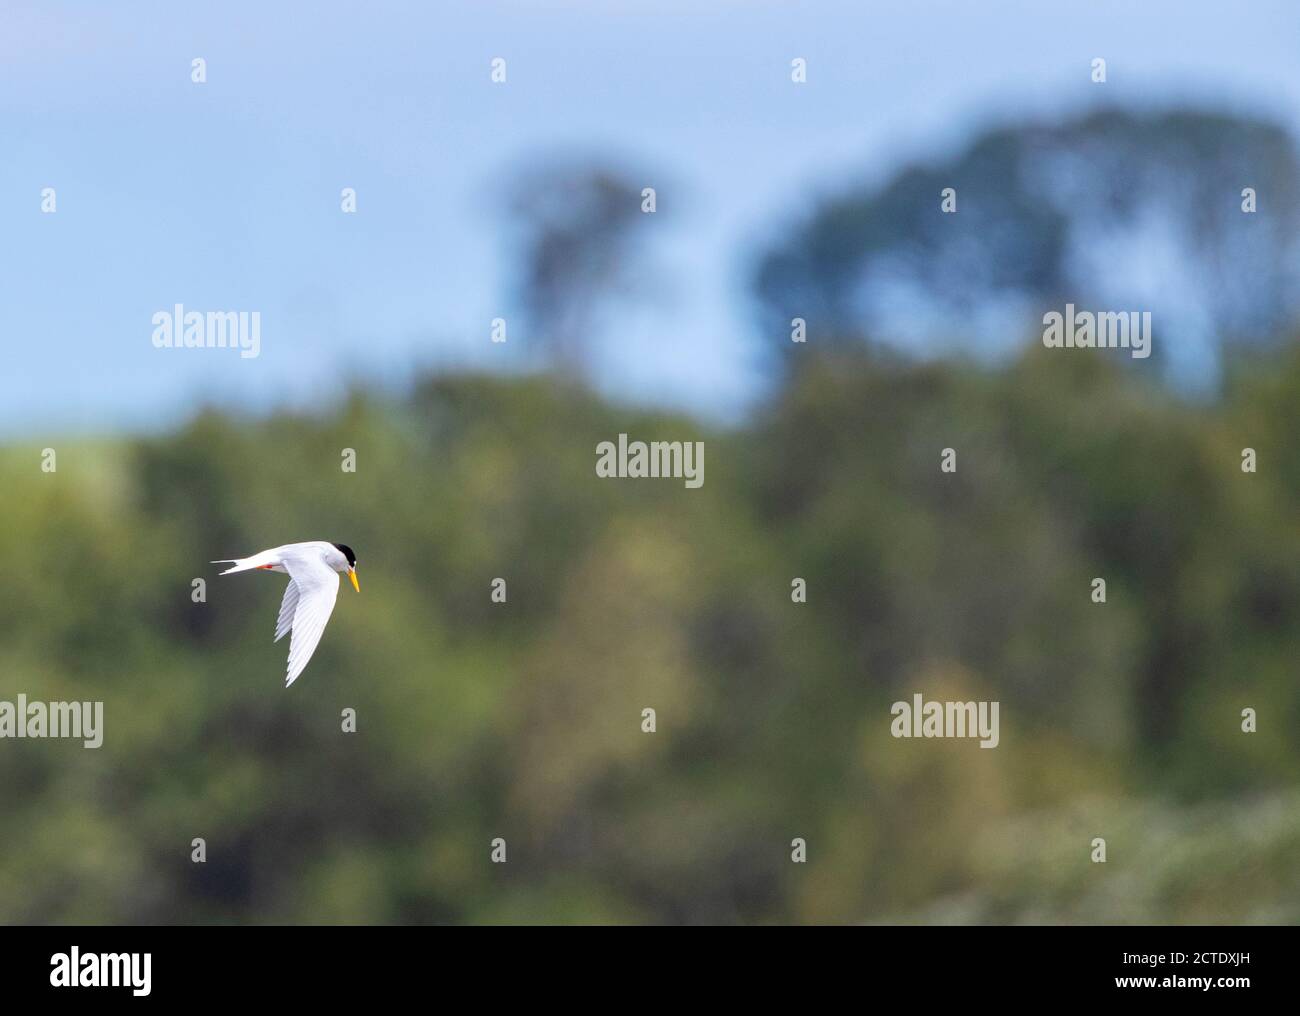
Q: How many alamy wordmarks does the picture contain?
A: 6